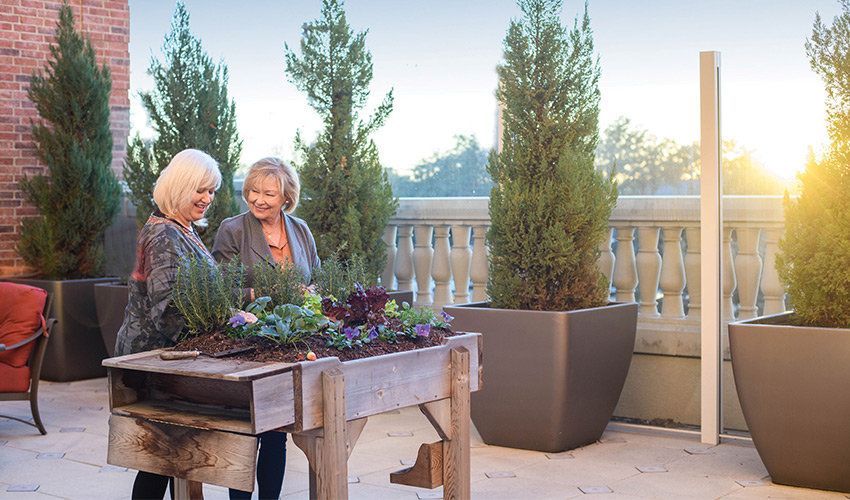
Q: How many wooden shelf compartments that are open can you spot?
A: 1